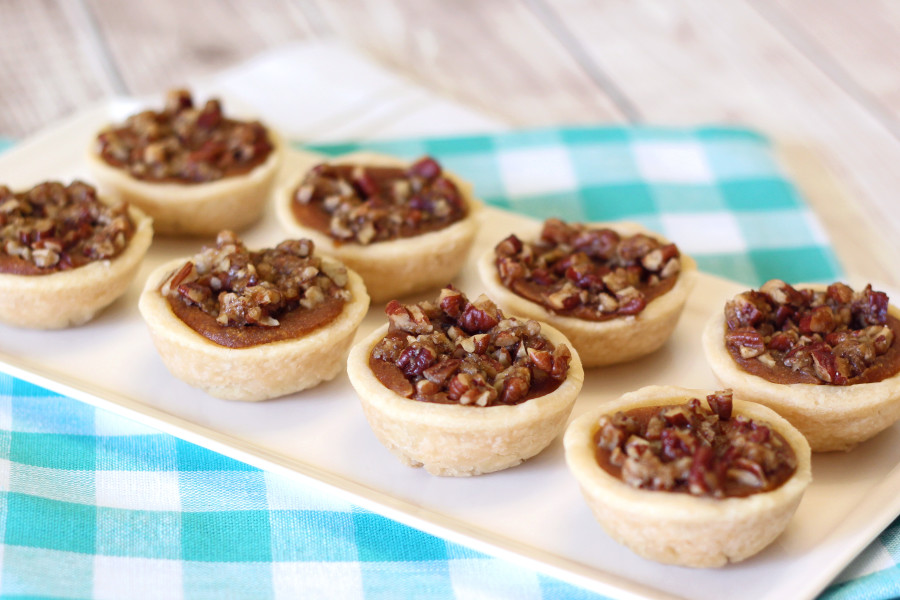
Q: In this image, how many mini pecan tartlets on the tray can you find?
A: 8